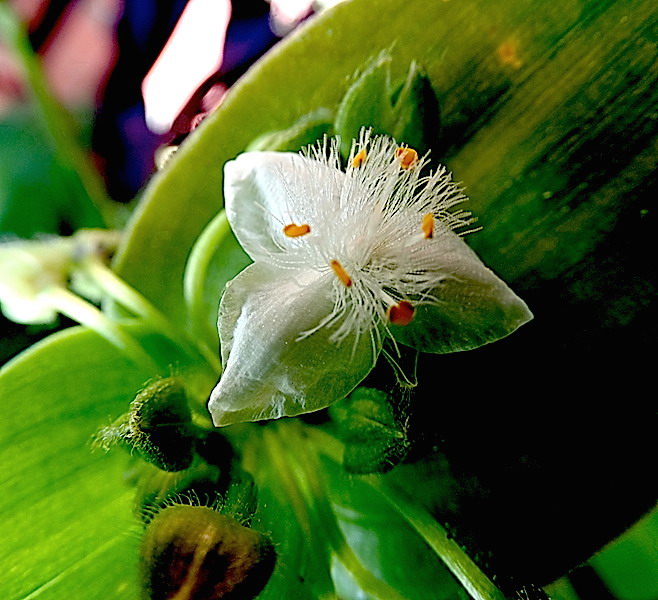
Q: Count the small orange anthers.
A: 6